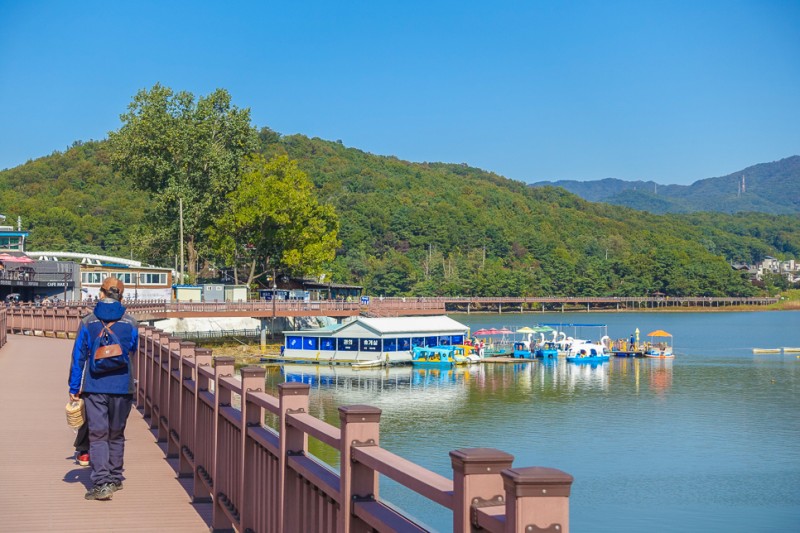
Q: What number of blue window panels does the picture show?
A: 11